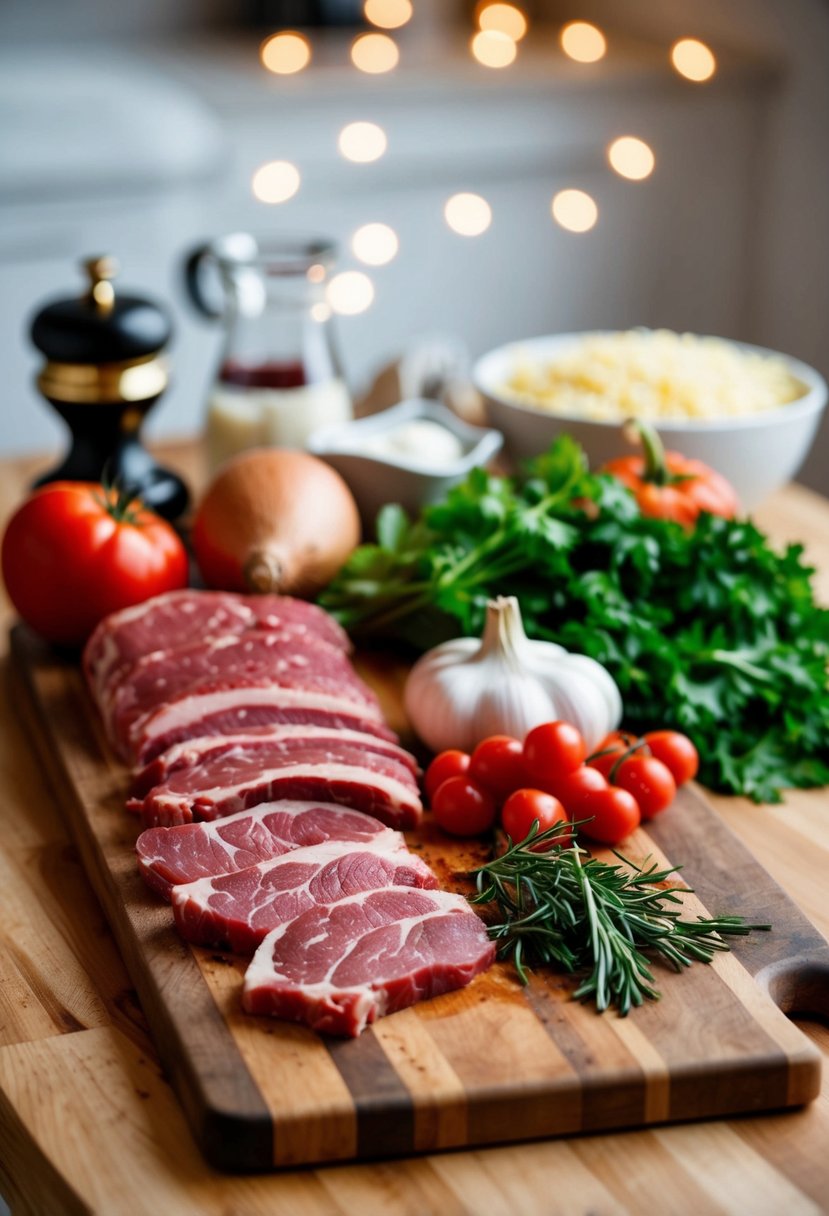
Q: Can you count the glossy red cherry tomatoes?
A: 10